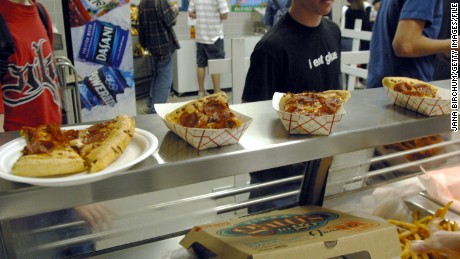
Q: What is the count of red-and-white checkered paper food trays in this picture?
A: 3